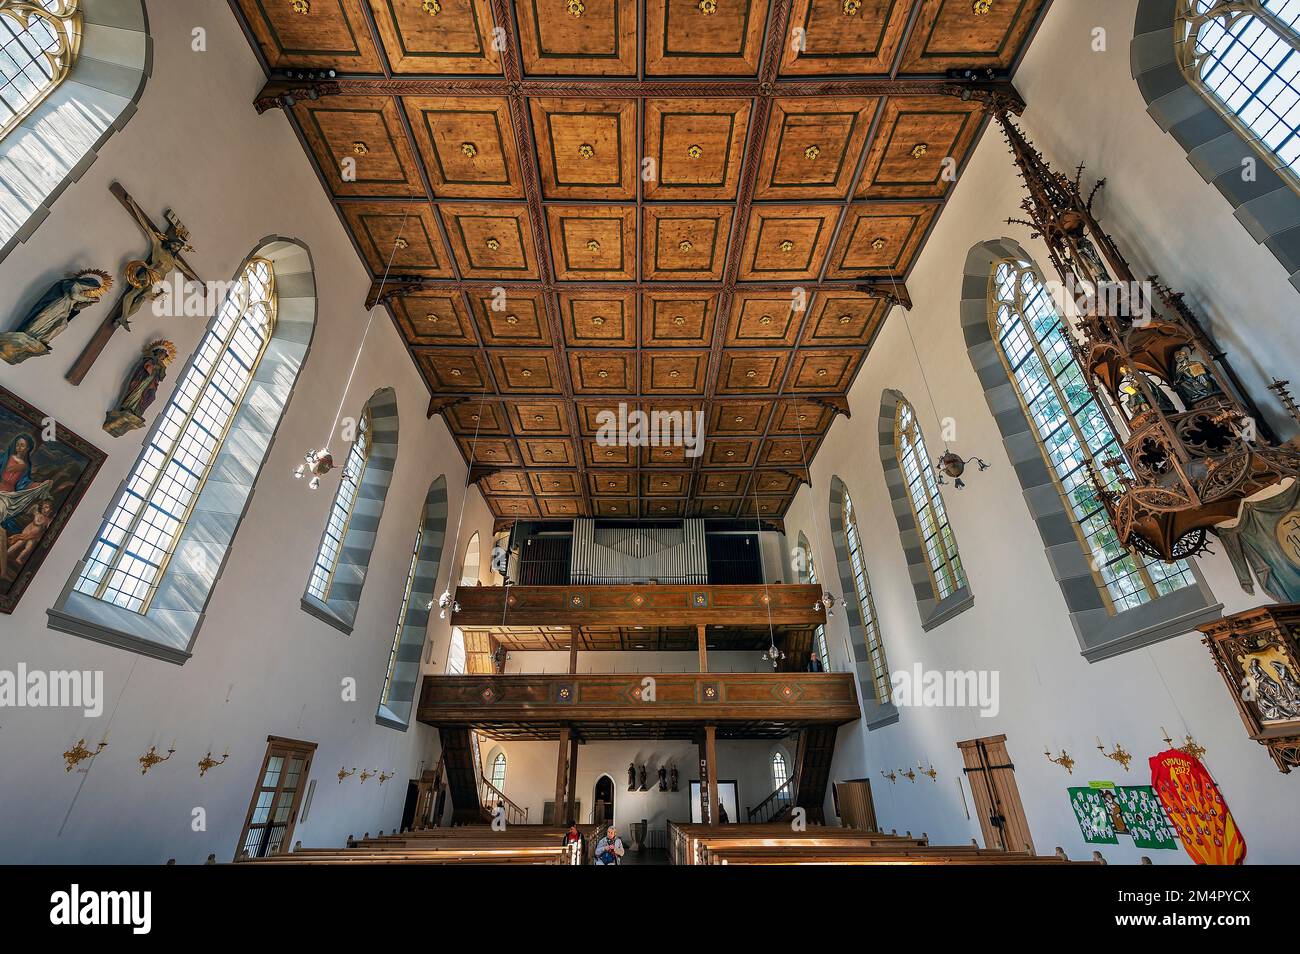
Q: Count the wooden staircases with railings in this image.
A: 2